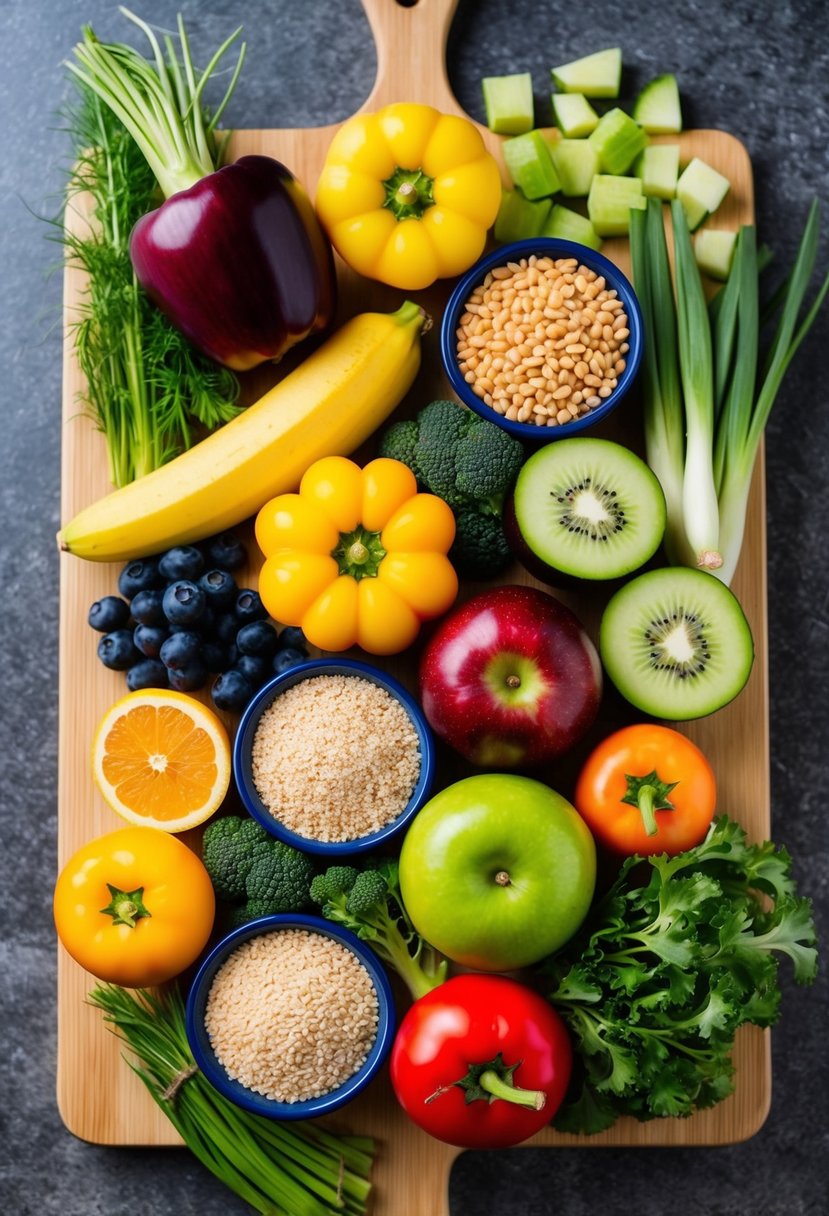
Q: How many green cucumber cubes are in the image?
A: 13